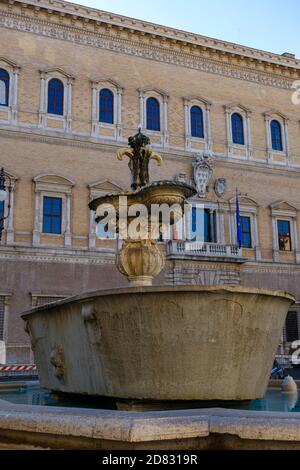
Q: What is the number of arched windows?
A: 7